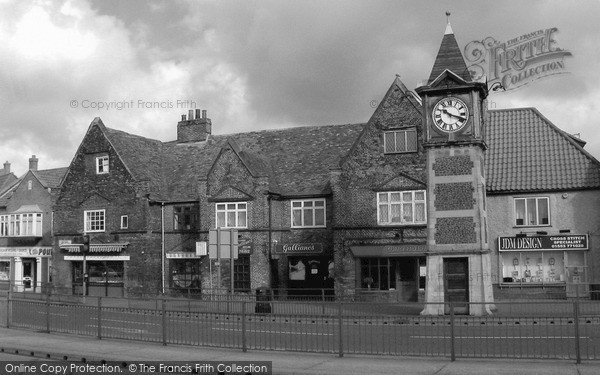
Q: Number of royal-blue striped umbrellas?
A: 0